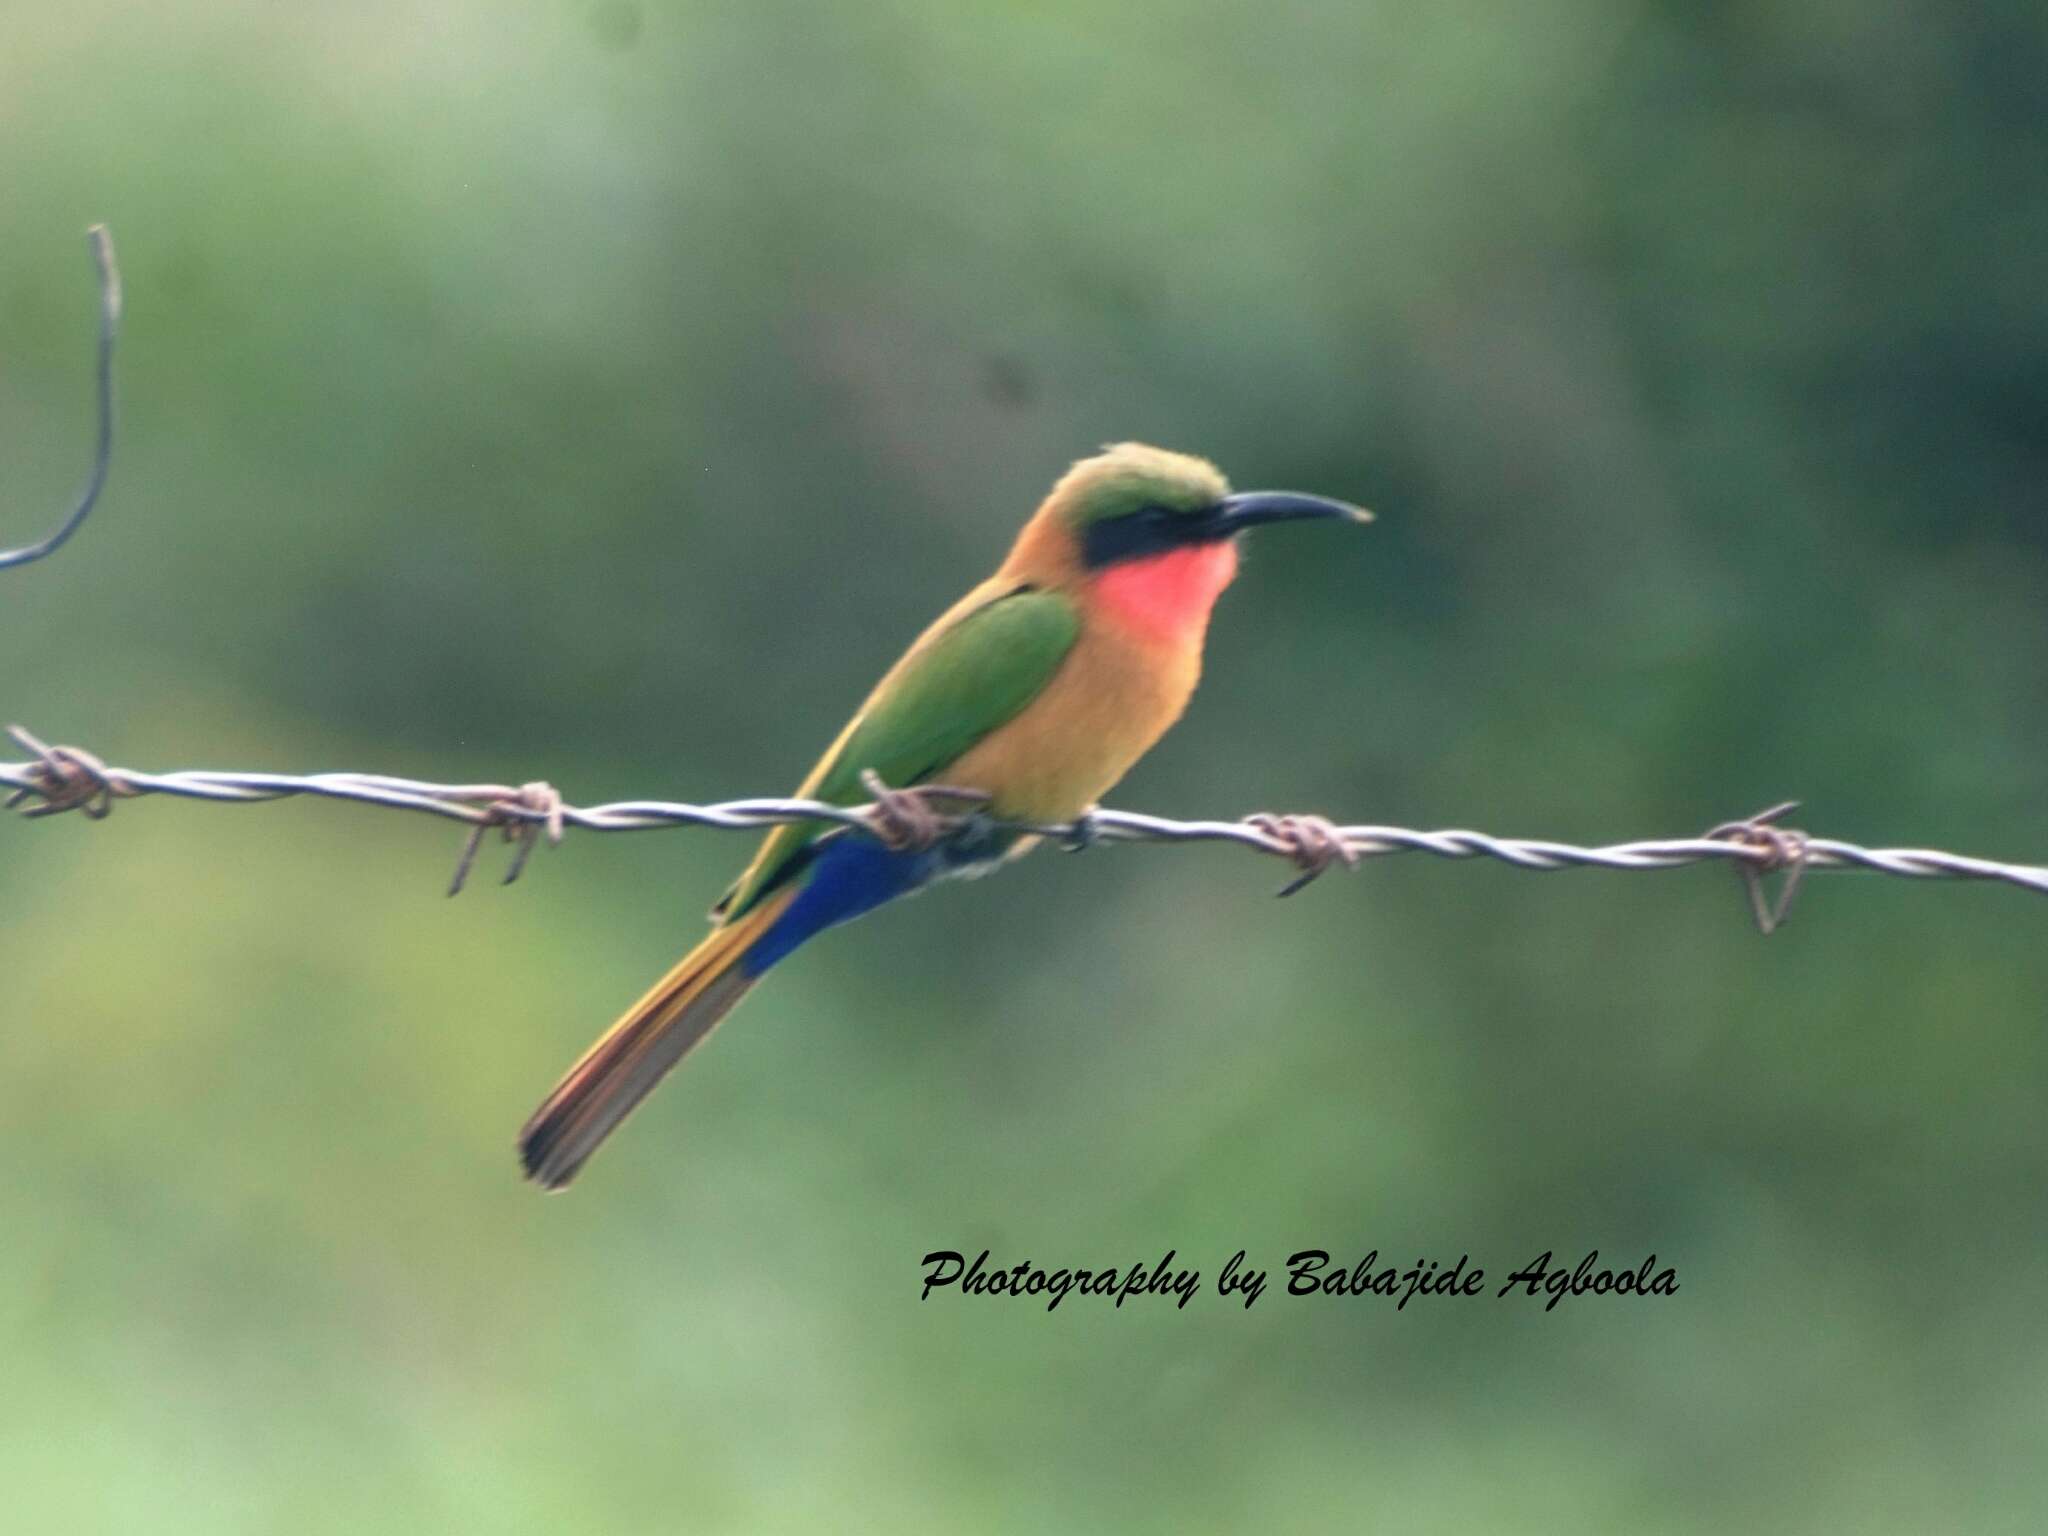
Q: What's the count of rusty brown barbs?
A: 5